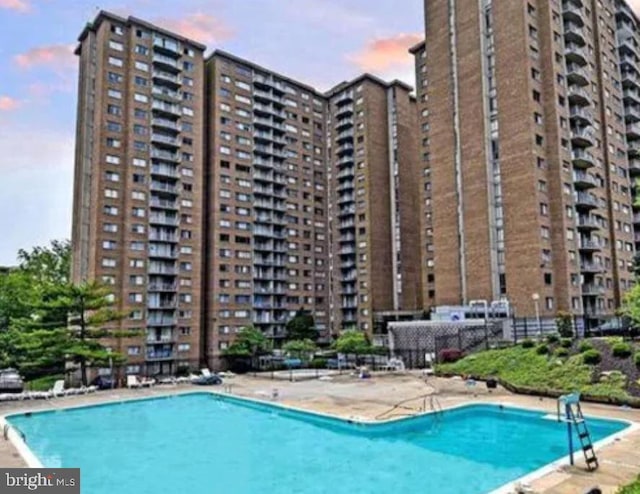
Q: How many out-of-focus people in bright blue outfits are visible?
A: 0